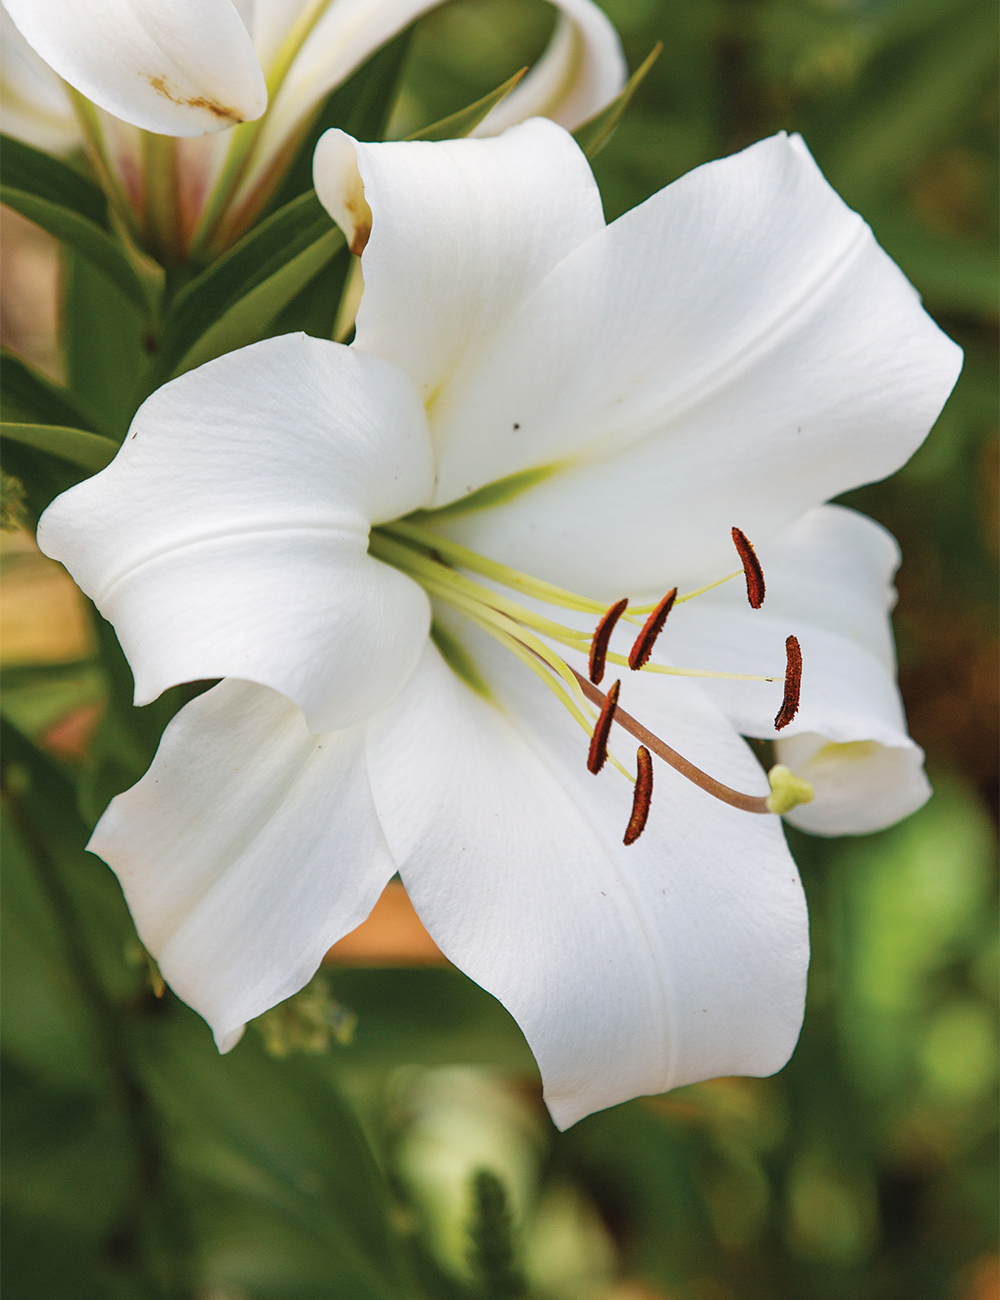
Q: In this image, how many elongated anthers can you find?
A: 6